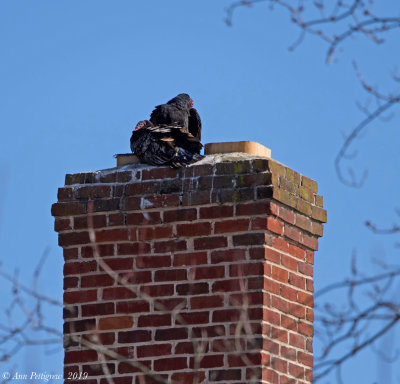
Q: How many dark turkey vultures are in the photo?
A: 2